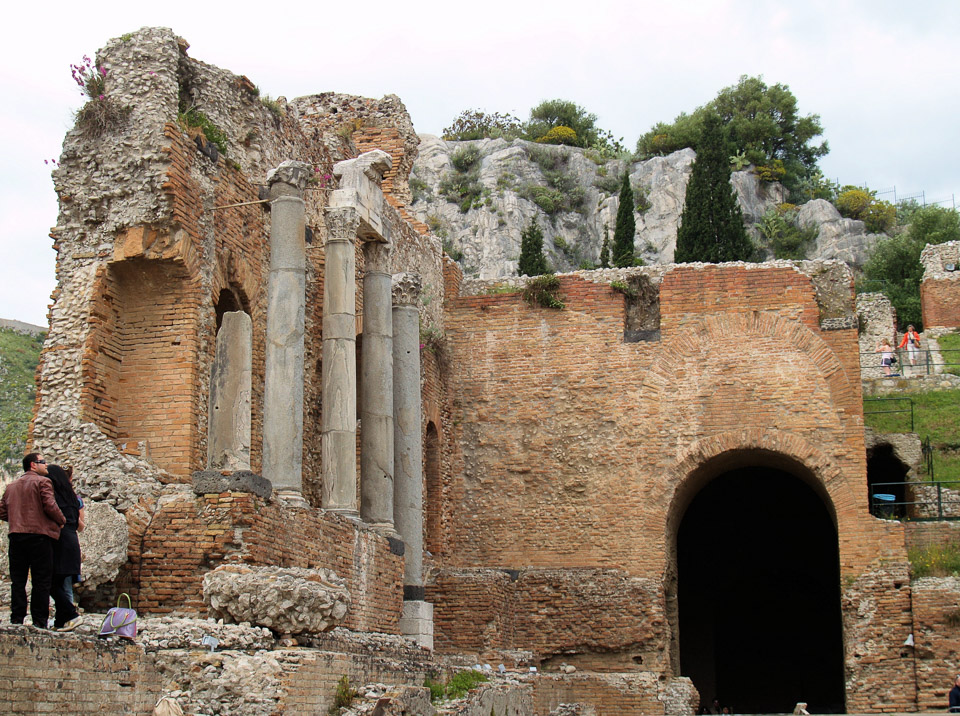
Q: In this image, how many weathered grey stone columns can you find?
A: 5